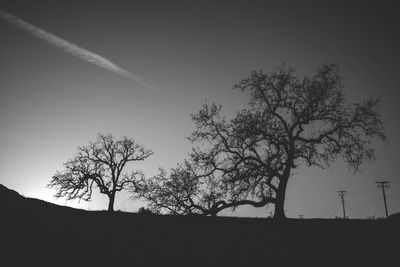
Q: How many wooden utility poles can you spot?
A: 2